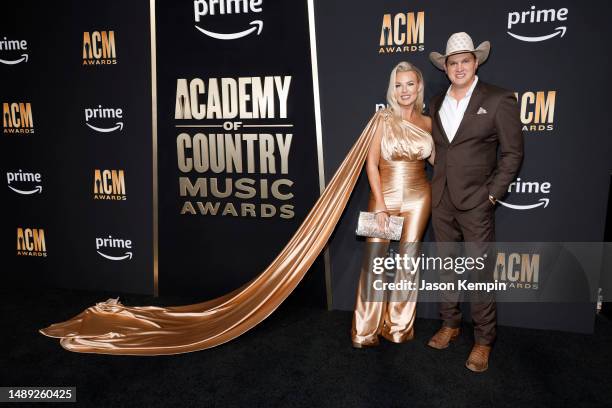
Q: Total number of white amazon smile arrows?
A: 7